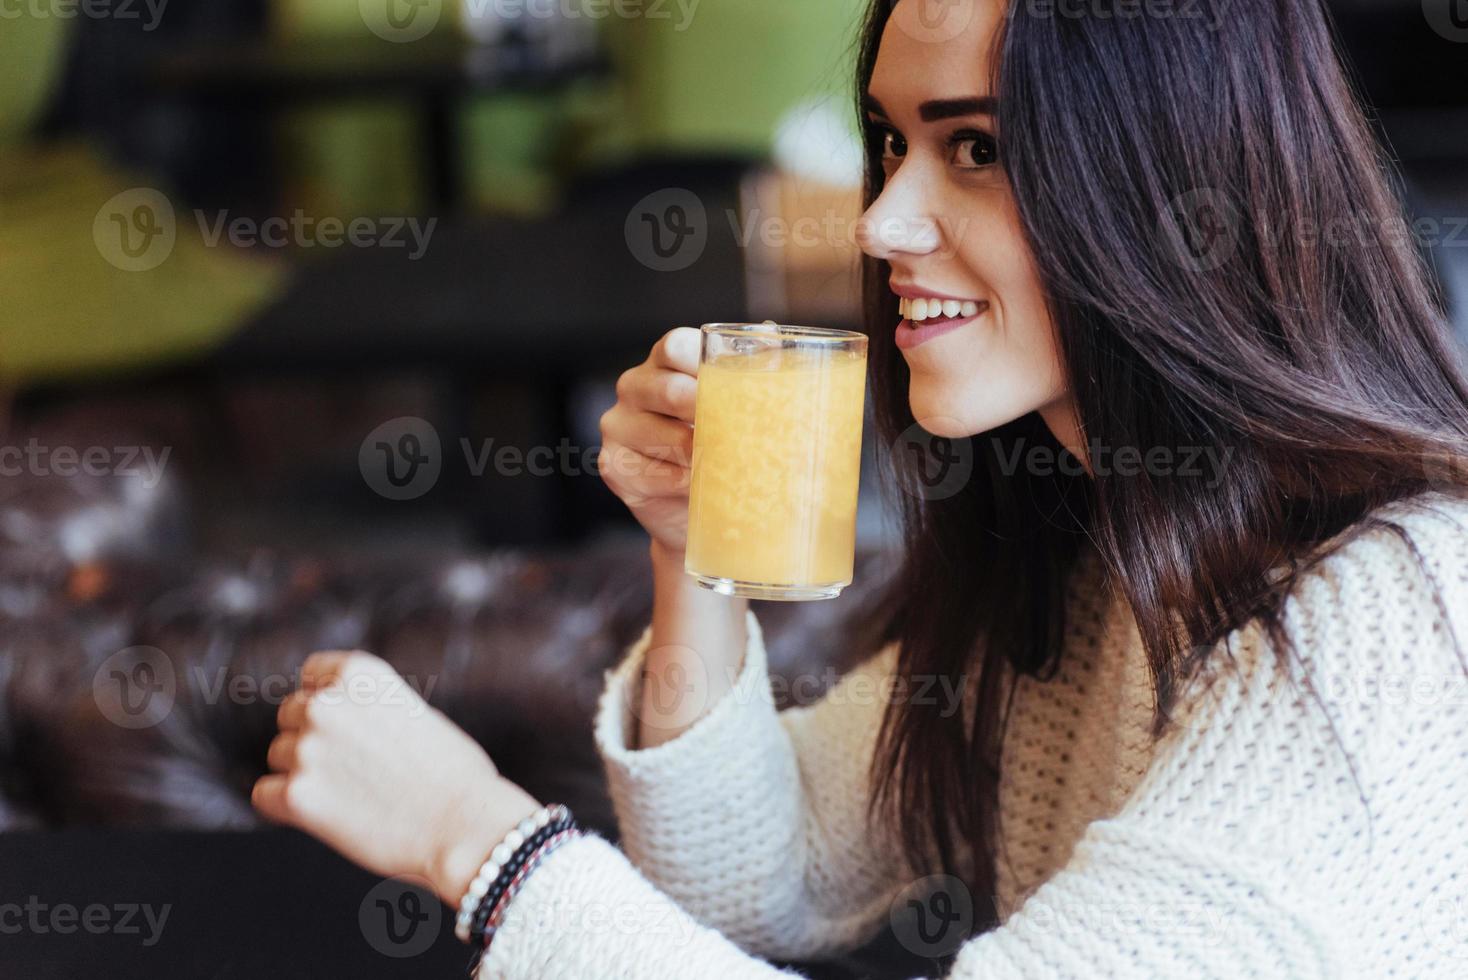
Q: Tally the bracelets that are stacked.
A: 3